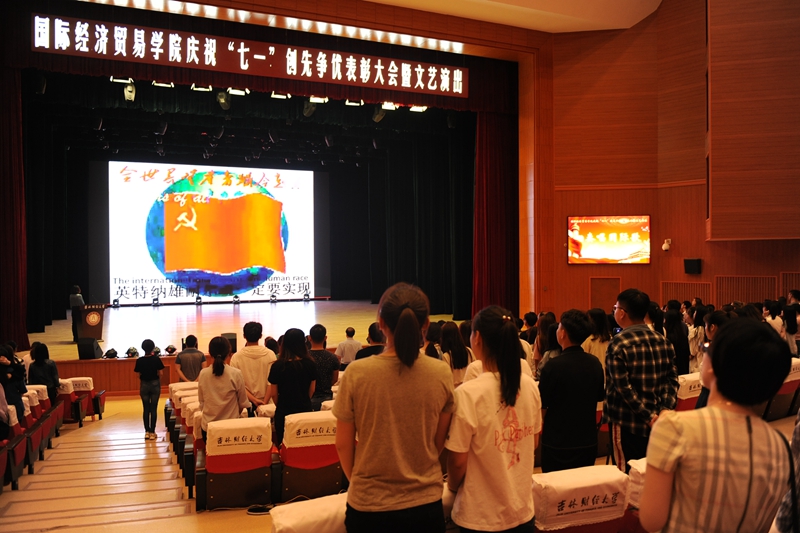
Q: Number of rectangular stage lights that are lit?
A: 9